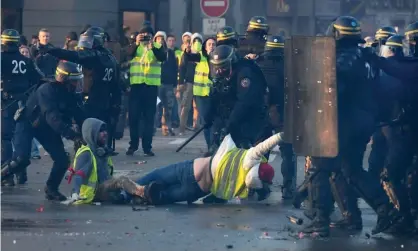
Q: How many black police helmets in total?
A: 11